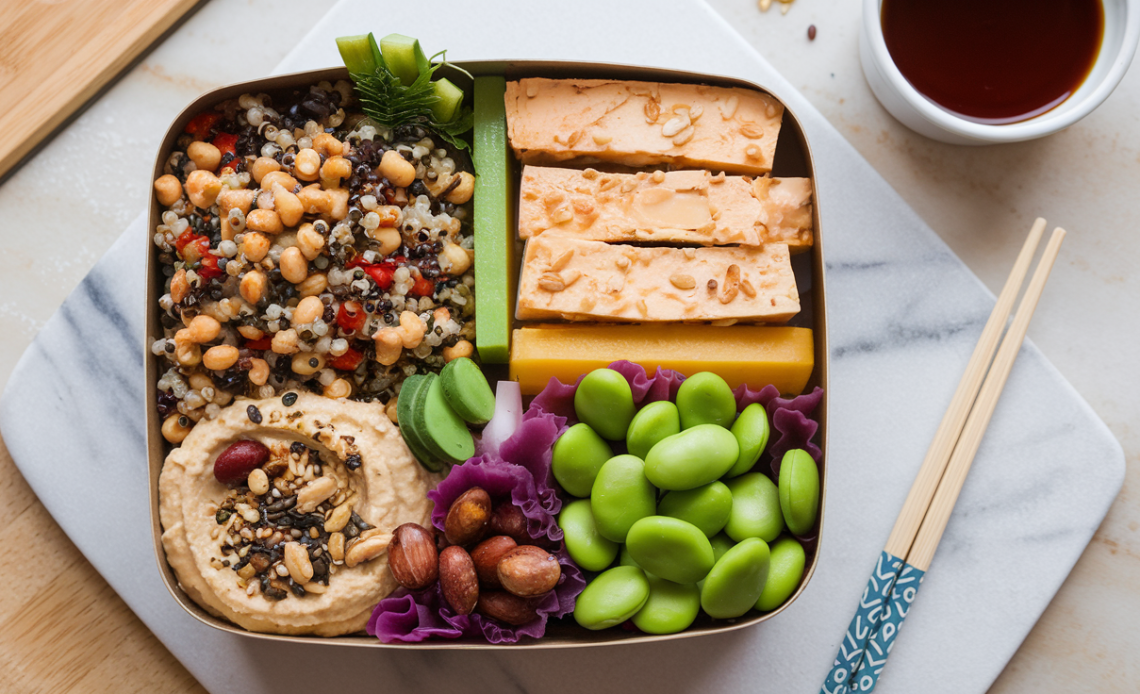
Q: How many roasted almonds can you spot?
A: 7